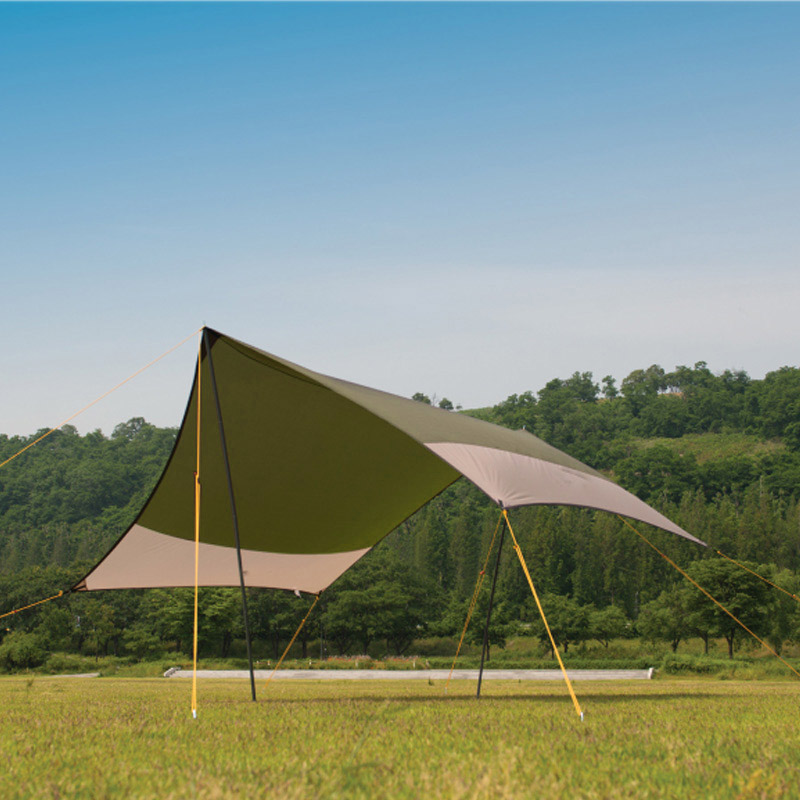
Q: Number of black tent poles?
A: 2